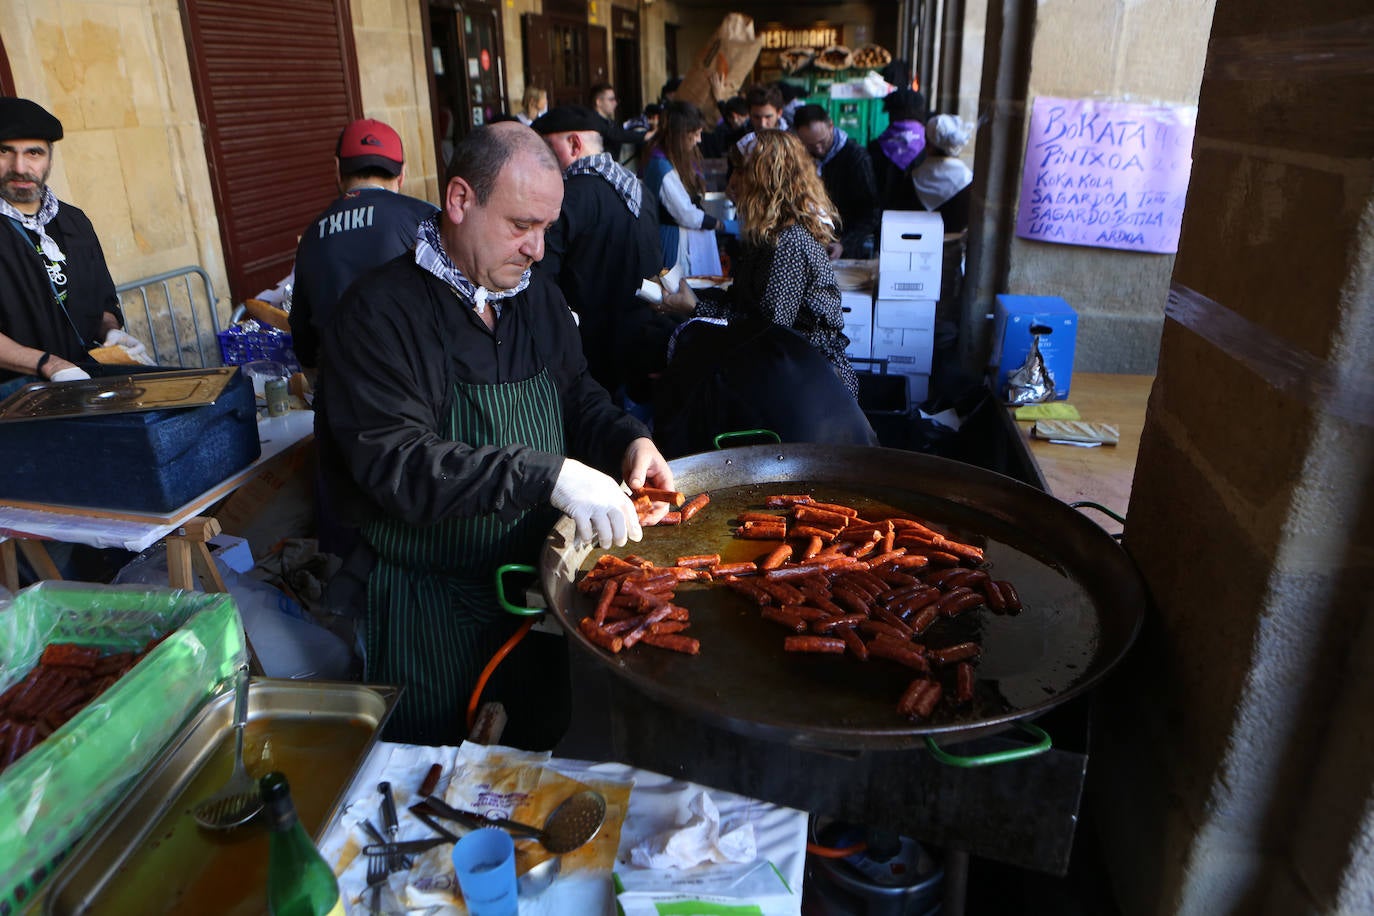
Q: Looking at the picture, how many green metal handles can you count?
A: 4